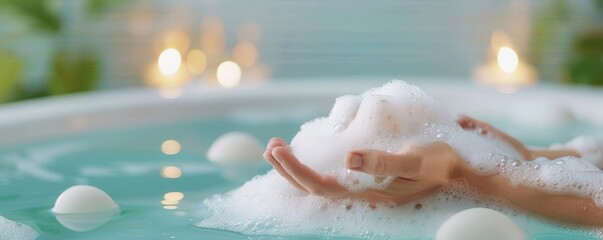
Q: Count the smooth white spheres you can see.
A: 3